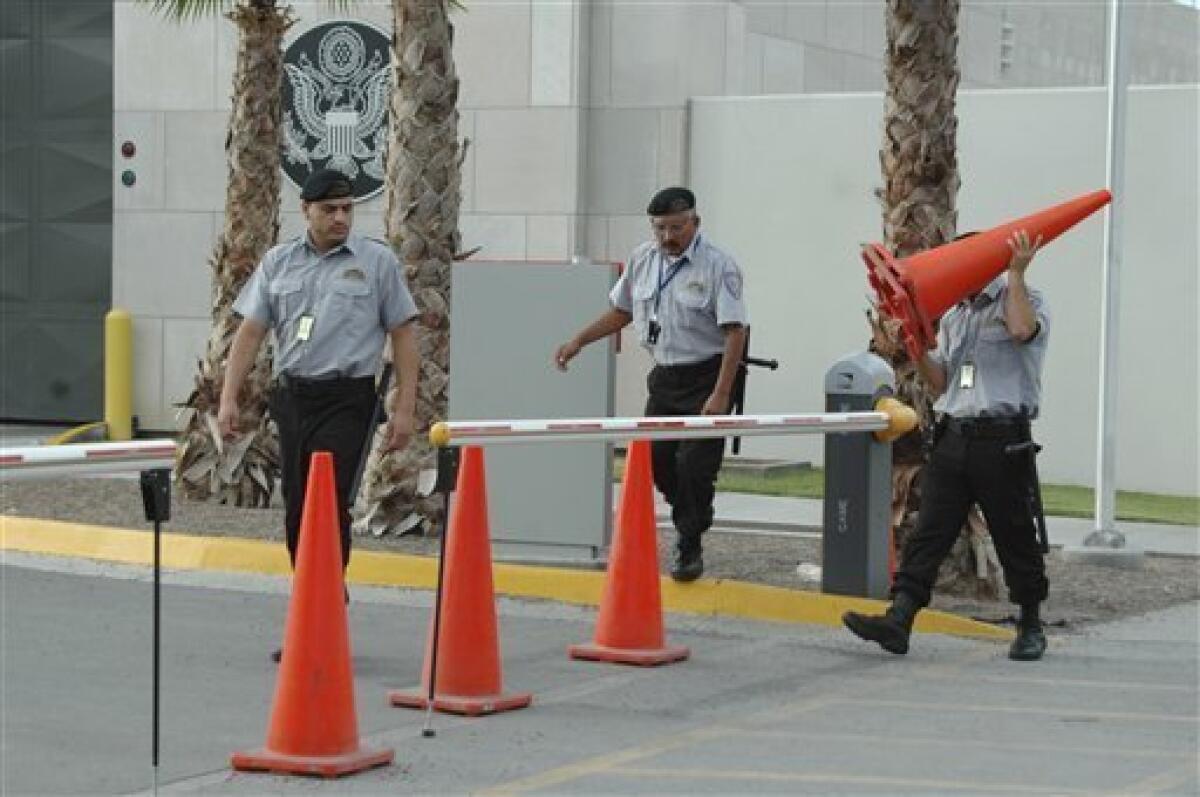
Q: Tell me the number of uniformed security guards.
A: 3